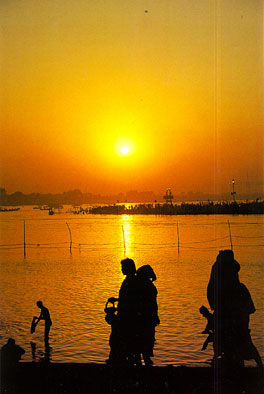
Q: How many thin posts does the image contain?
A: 5